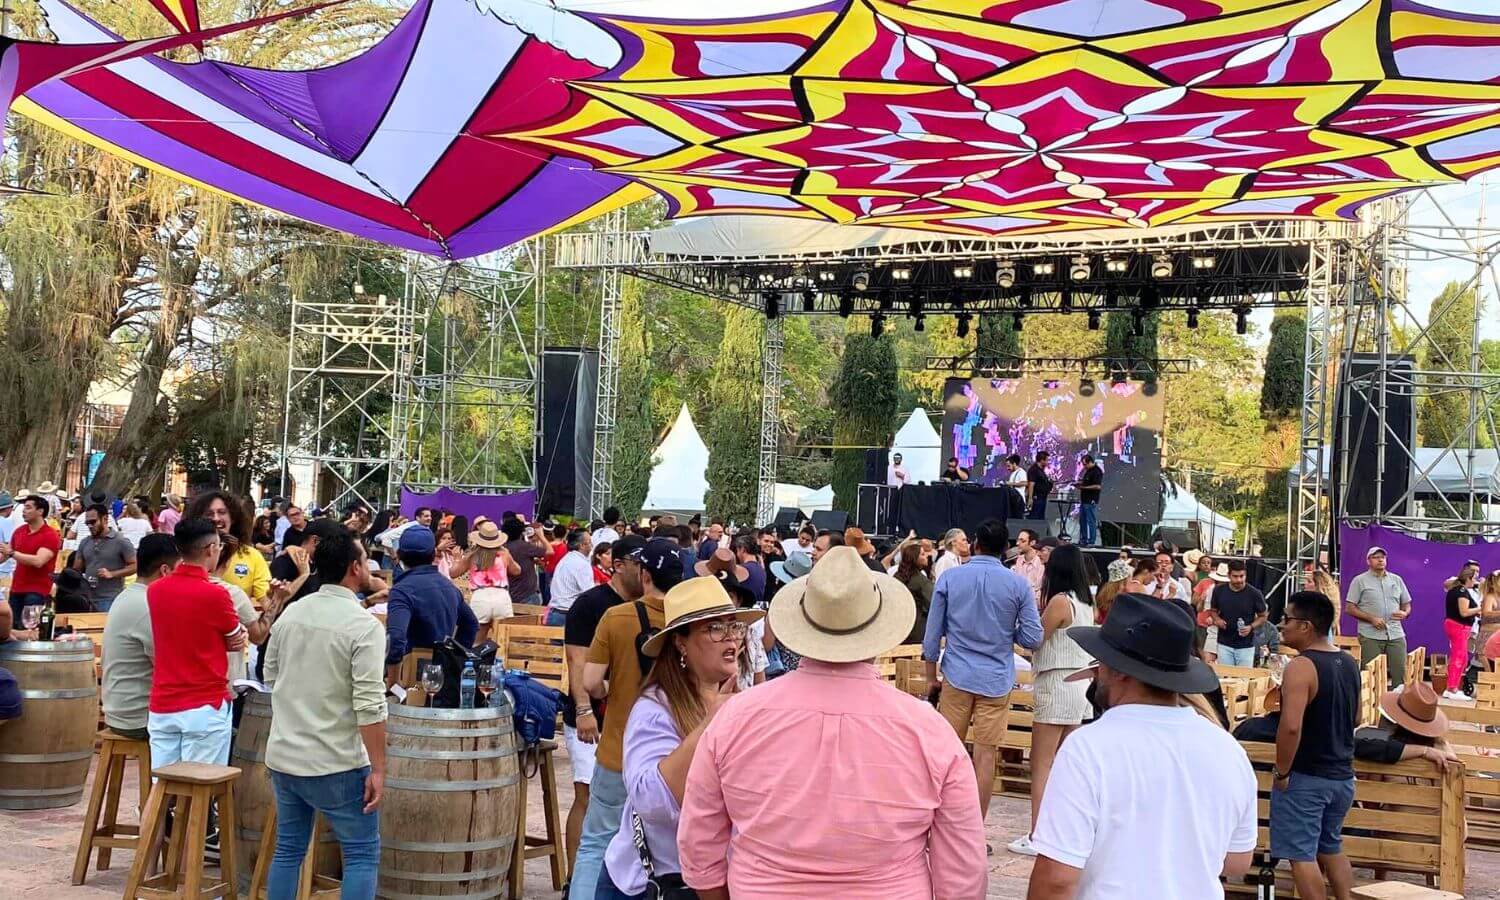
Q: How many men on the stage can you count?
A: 5